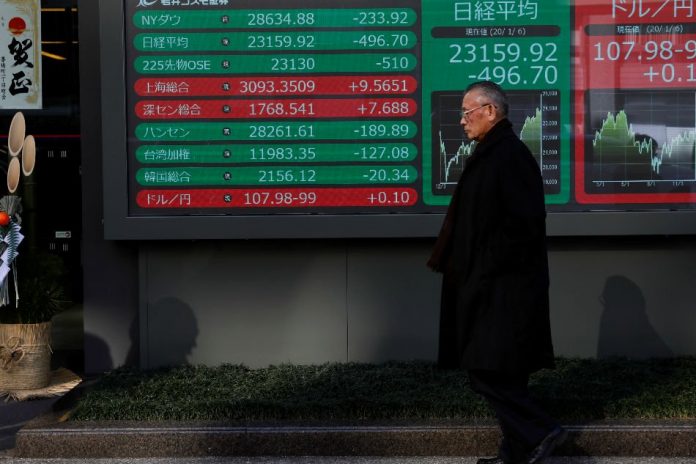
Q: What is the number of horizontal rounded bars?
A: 9